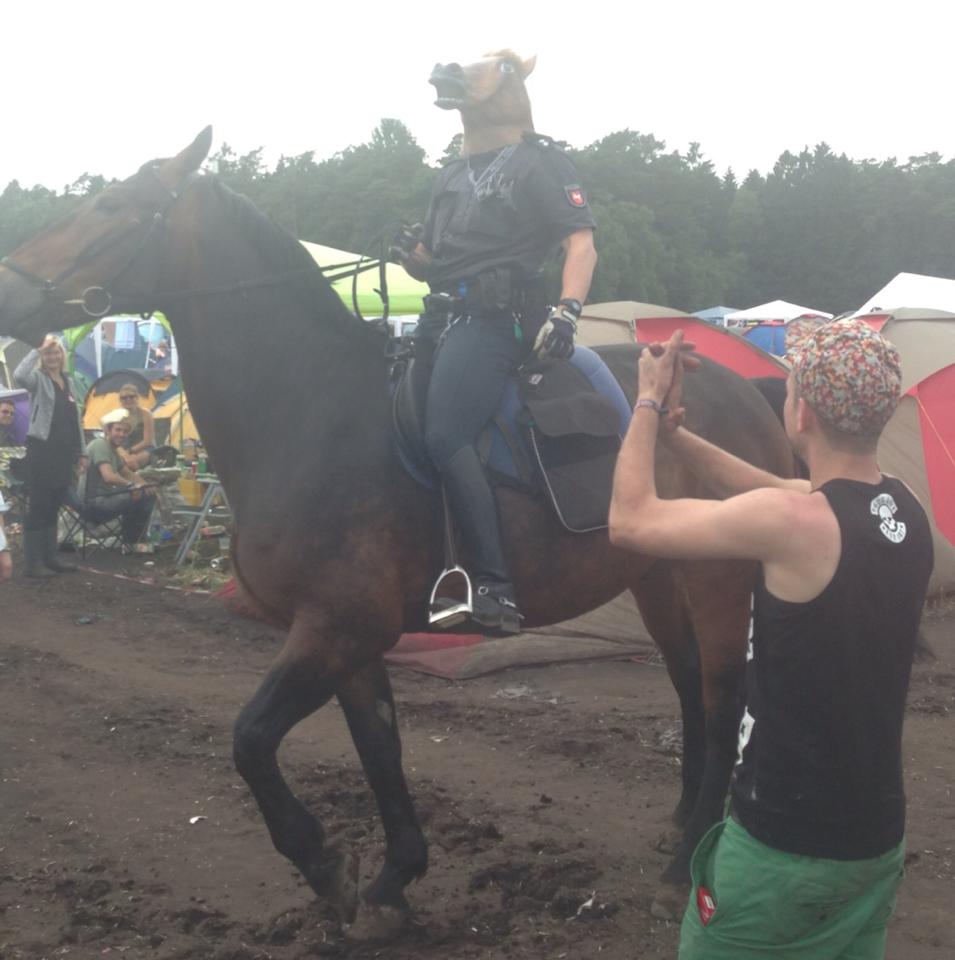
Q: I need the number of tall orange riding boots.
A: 0